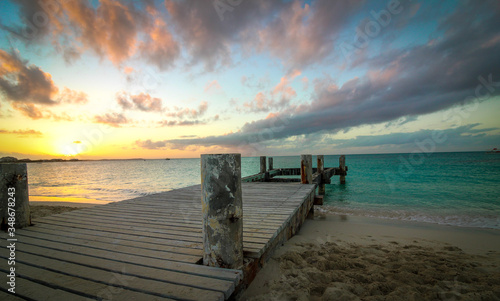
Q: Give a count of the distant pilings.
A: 5